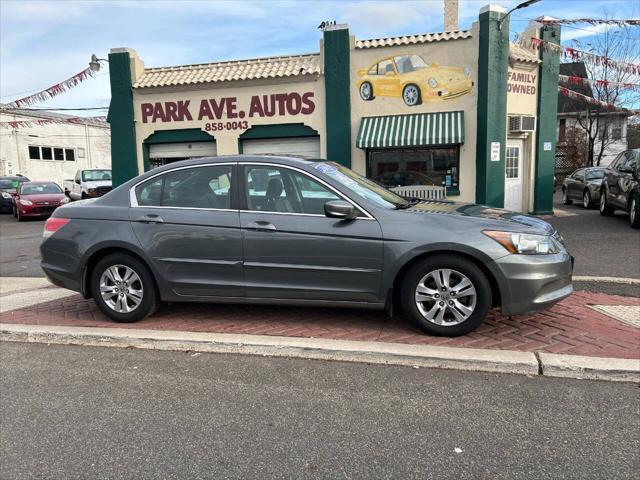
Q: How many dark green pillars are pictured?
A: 4